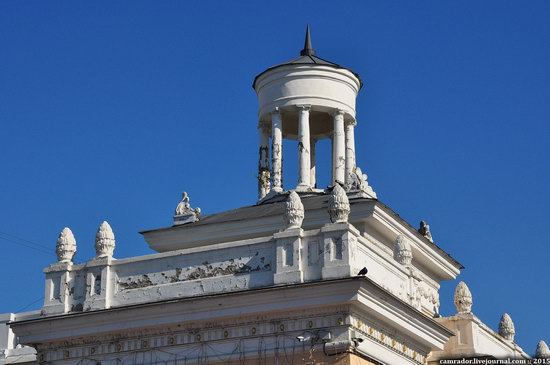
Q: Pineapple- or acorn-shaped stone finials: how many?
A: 8